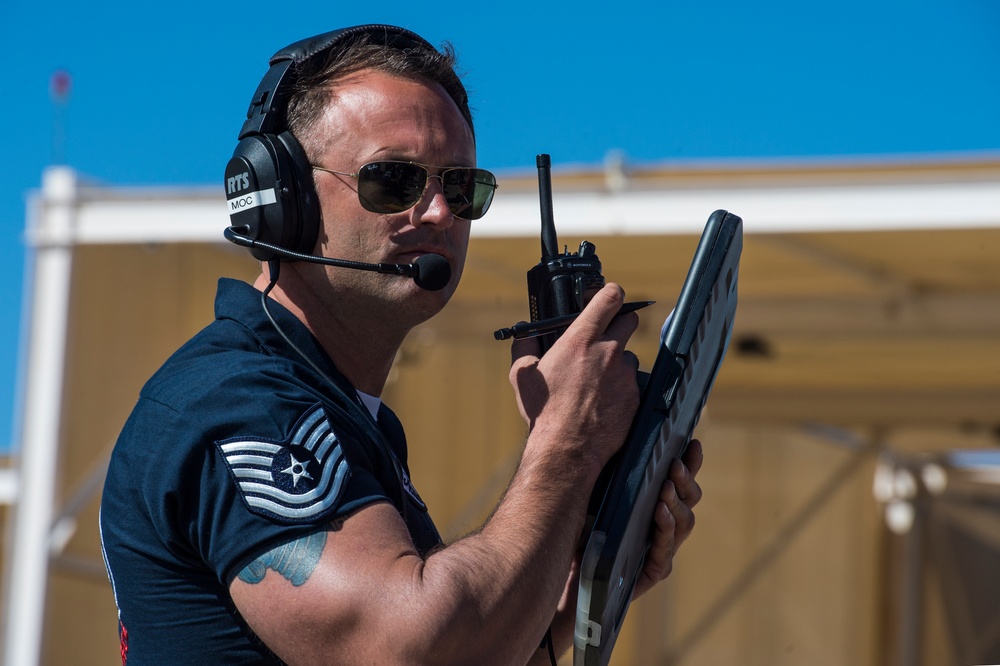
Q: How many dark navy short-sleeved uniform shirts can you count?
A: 1